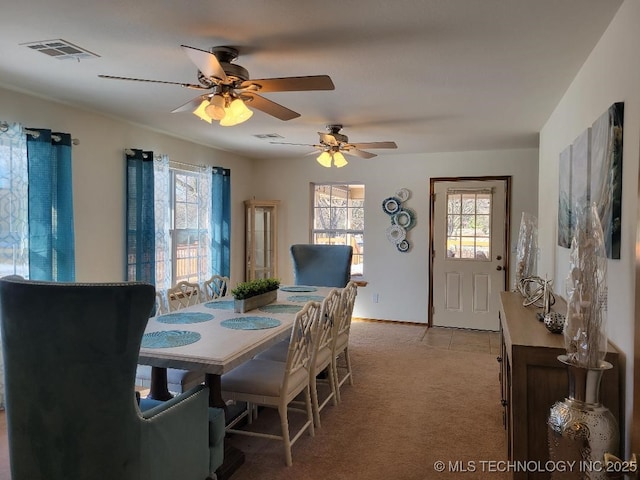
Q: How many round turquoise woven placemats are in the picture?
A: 7